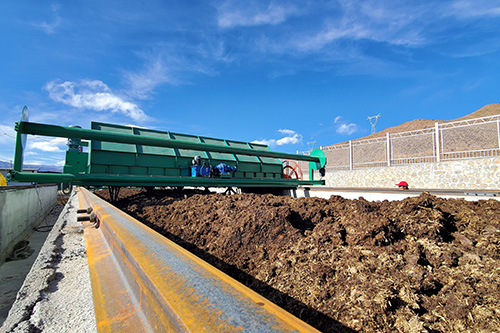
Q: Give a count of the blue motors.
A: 2